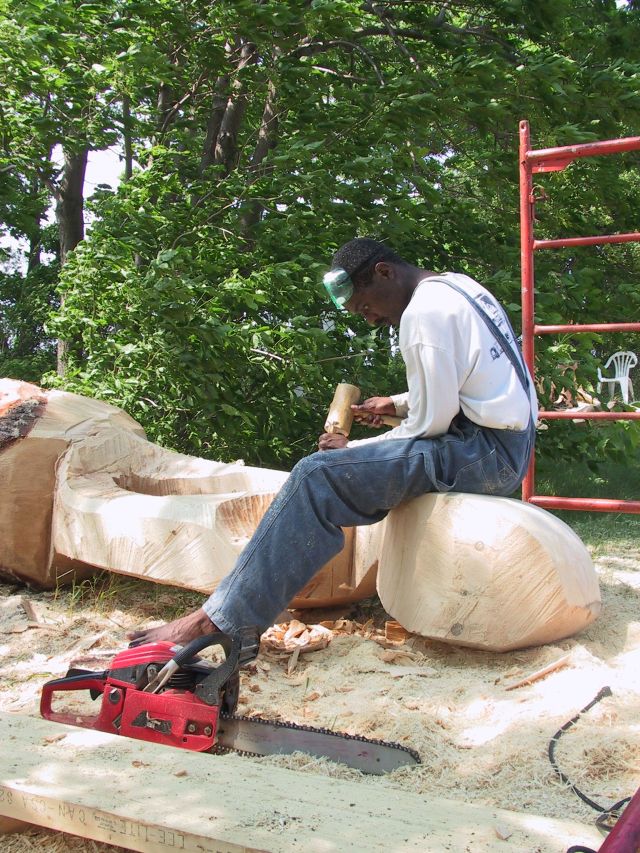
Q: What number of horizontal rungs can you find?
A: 5